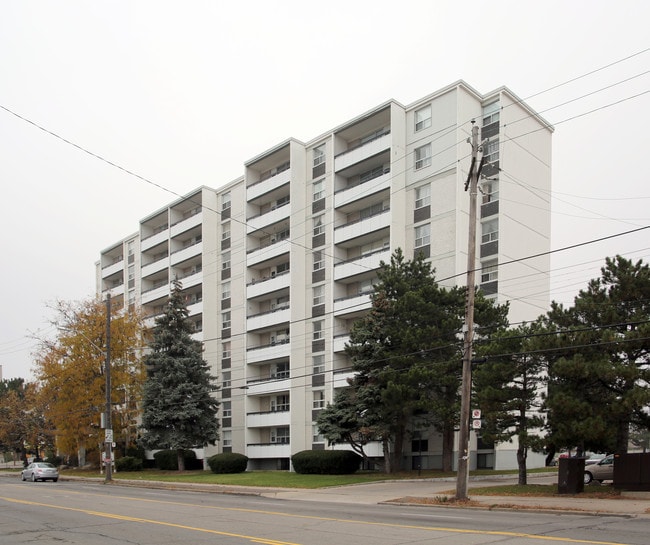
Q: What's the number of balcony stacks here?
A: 5